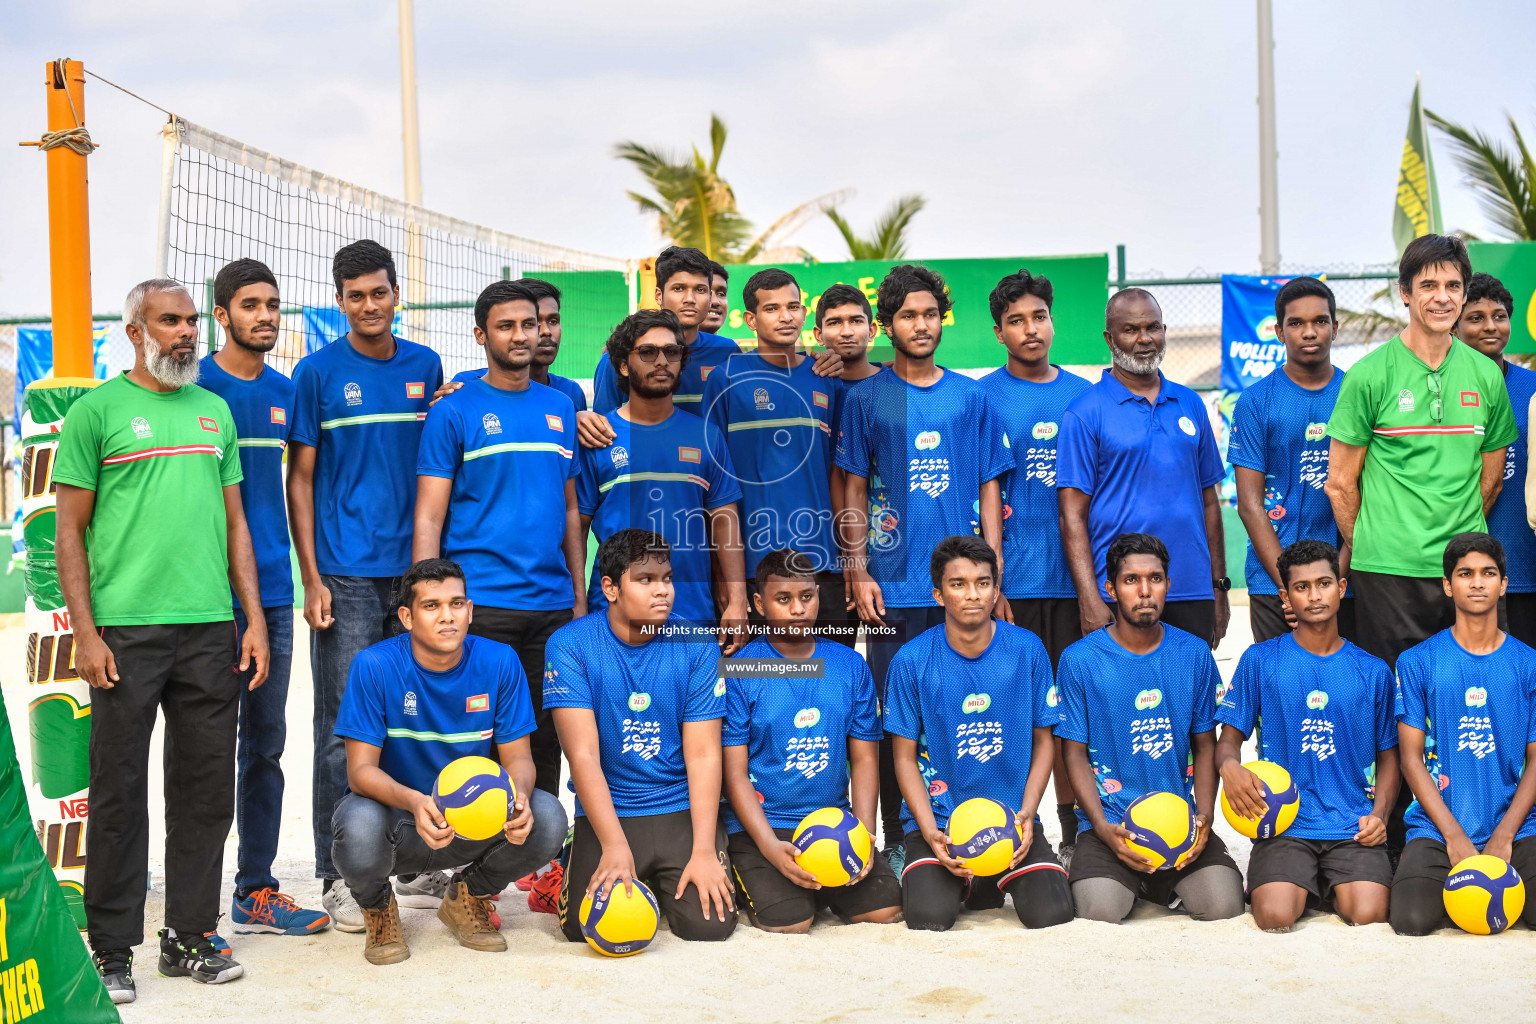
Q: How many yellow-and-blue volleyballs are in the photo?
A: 7